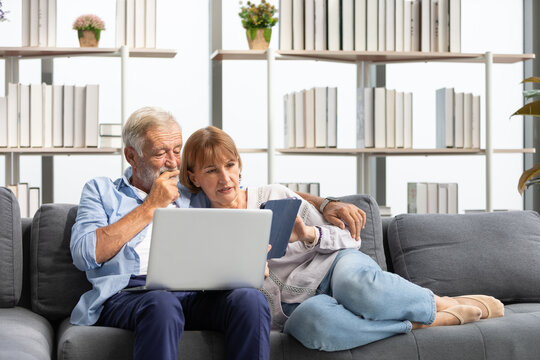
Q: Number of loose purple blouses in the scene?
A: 1